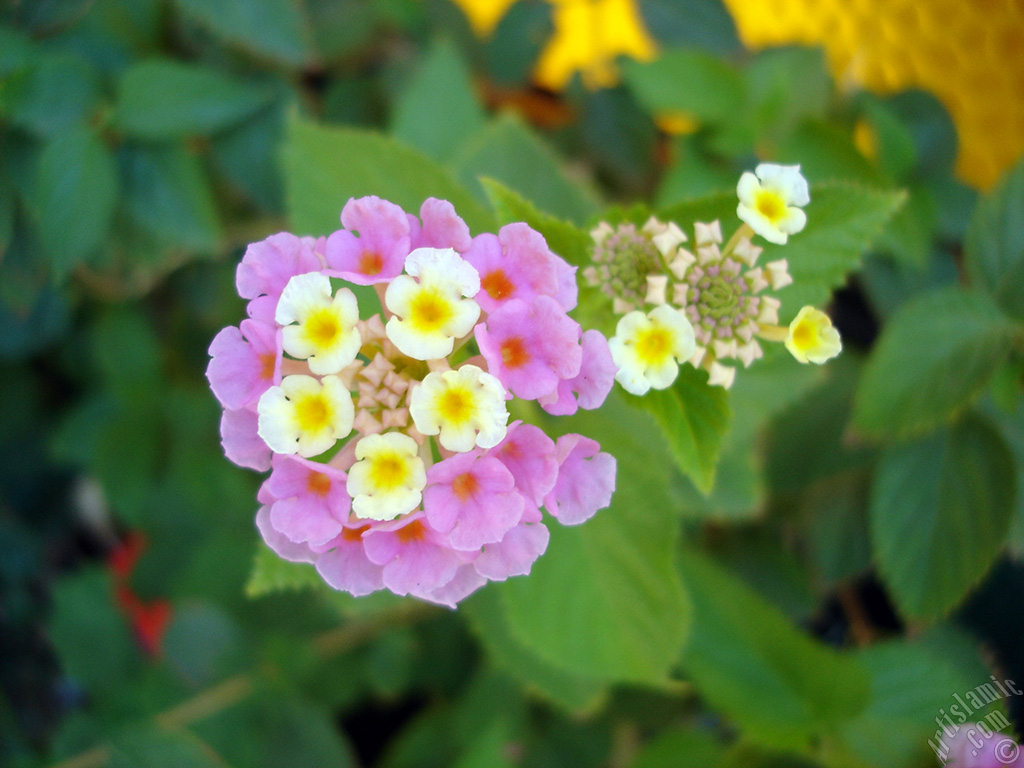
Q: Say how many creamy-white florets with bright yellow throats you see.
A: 8